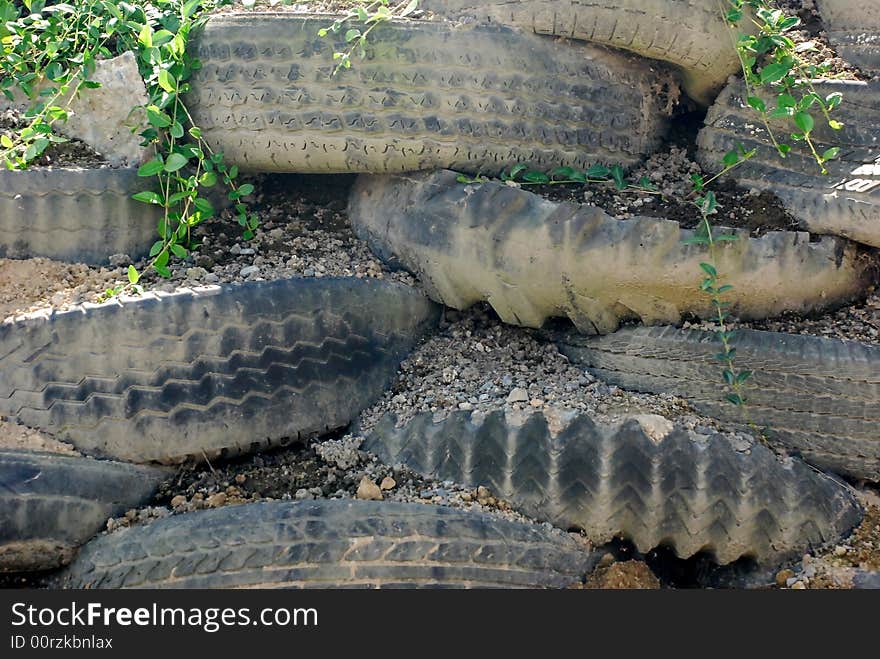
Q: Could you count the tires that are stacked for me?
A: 11